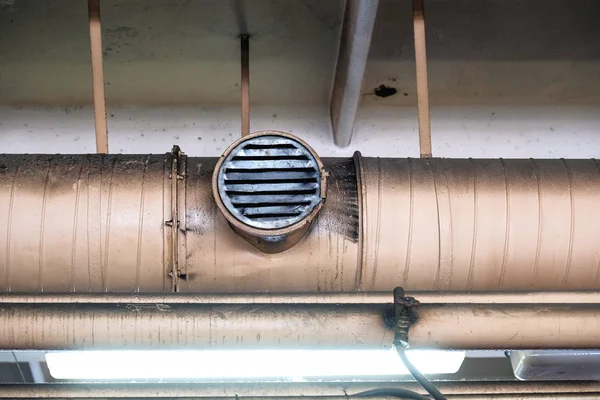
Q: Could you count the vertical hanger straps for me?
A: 3